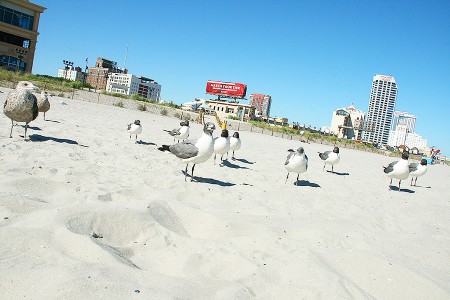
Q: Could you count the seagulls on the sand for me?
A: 11